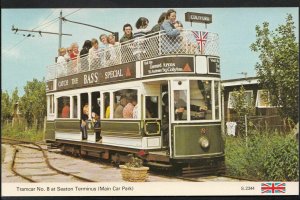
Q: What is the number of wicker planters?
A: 1